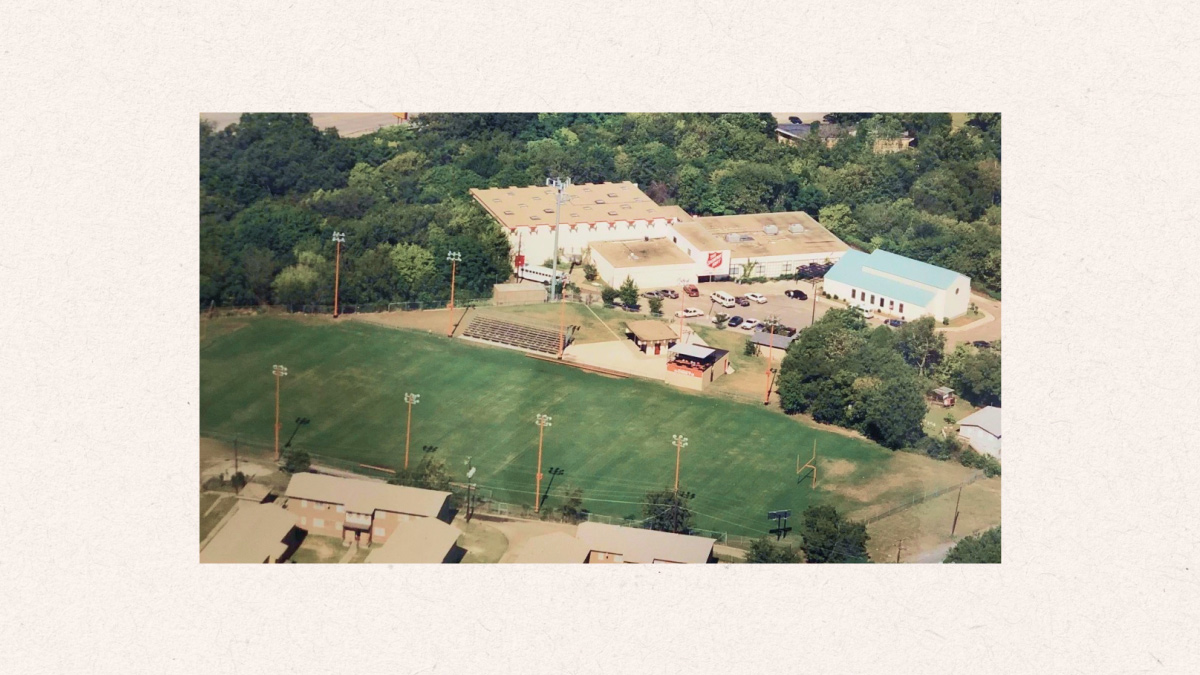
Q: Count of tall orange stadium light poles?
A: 9